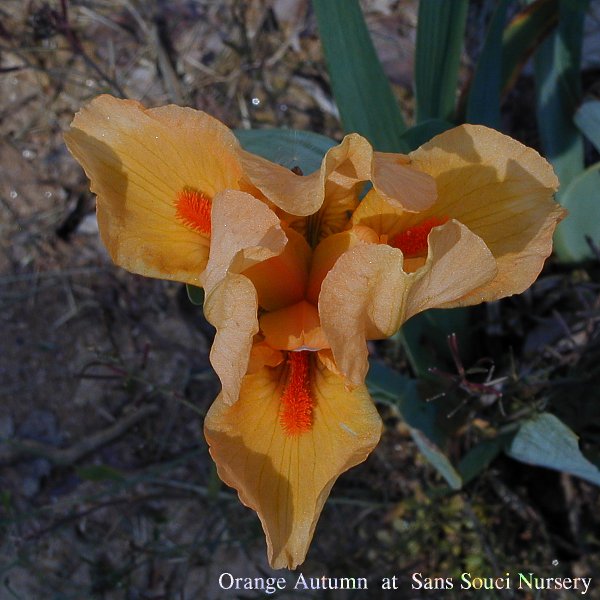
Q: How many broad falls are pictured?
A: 3